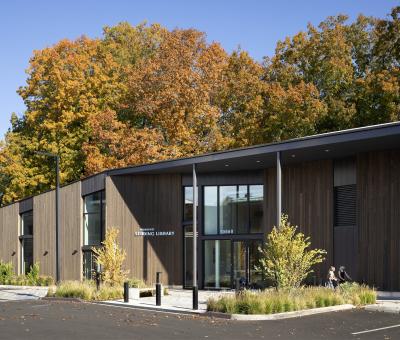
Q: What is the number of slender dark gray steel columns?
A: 2